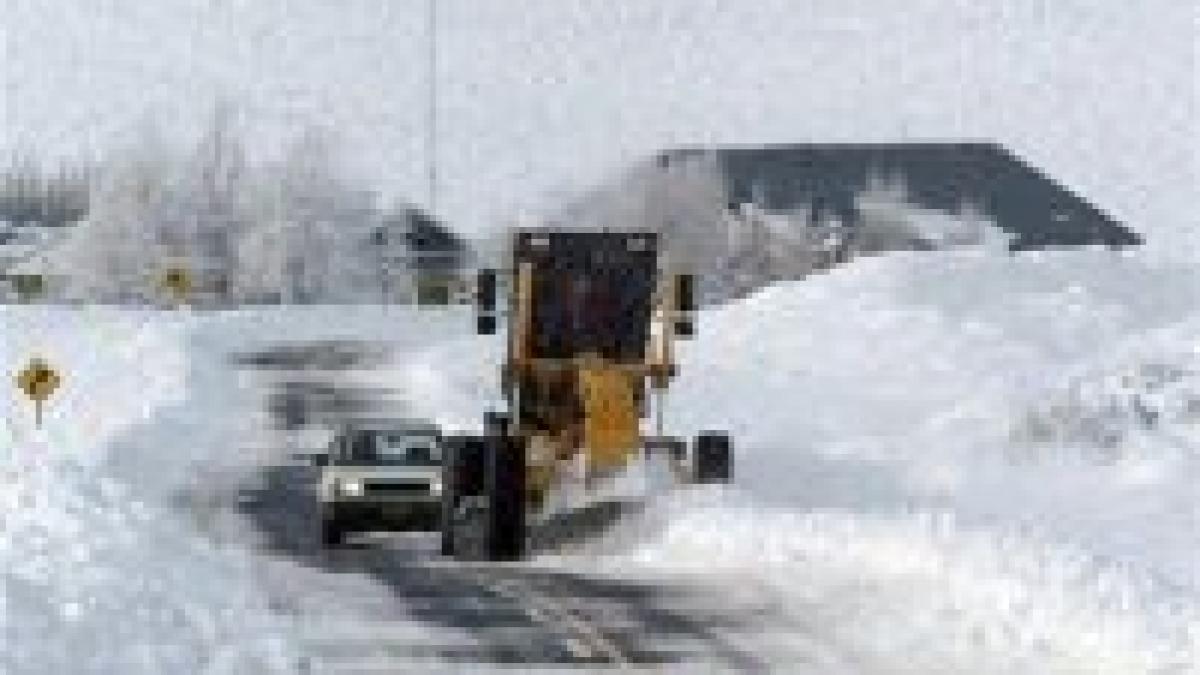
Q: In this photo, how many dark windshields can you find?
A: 2